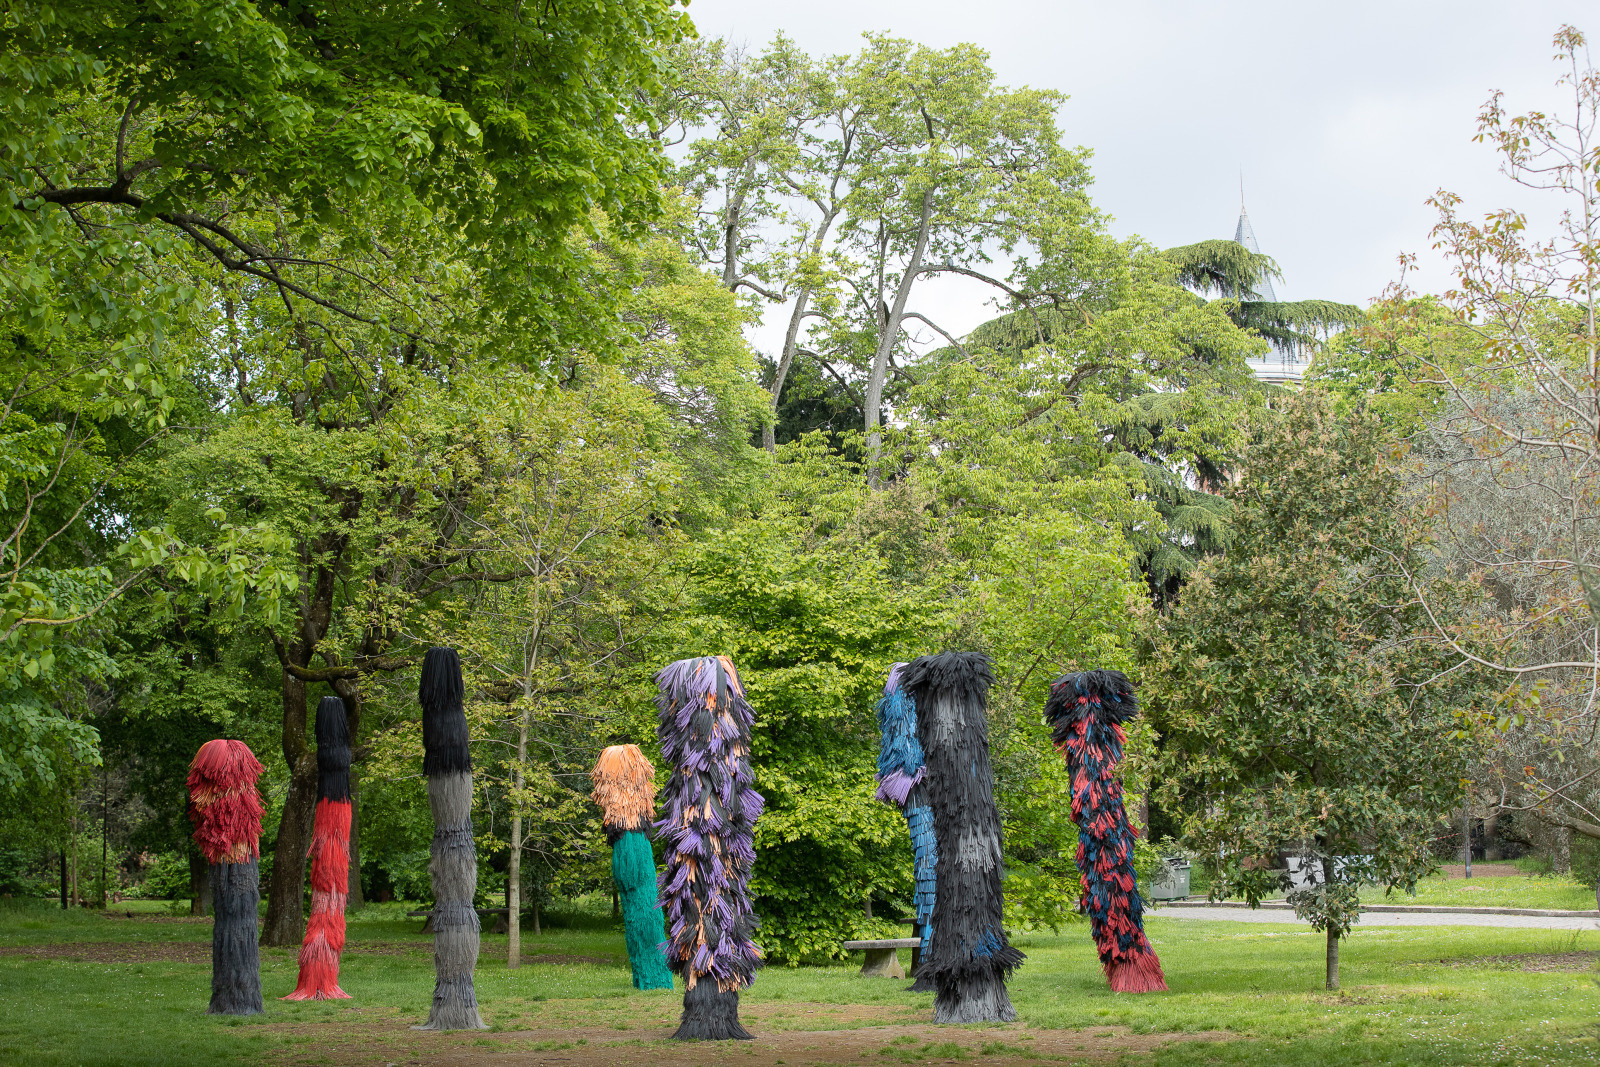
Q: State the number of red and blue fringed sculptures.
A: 1